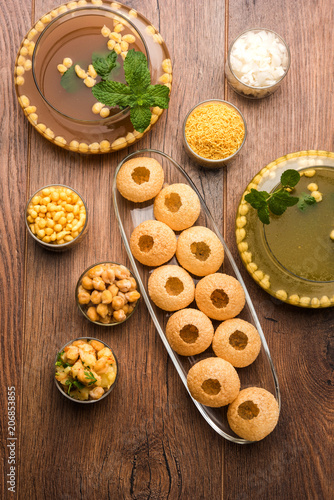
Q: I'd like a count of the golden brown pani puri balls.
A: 10